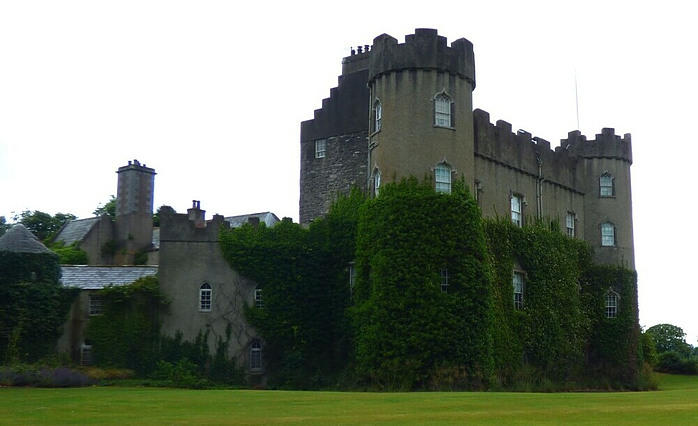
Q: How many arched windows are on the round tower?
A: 4